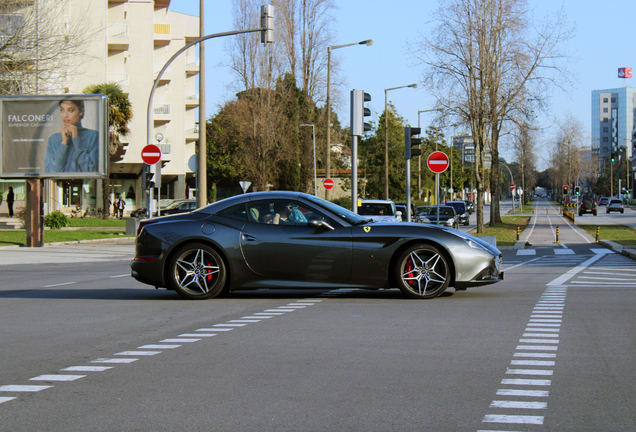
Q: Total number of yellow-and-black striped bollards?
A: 3